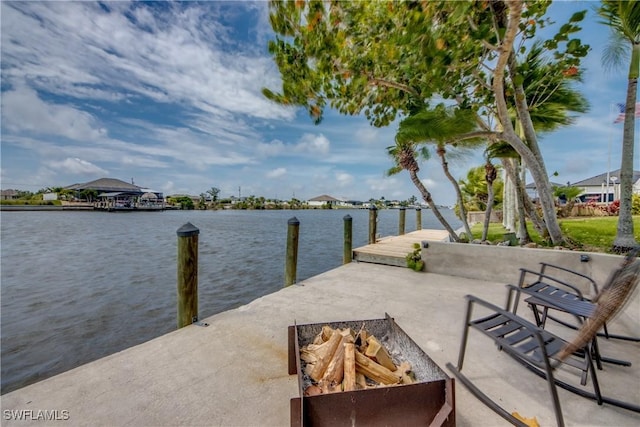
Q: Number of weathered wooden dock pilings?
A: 6